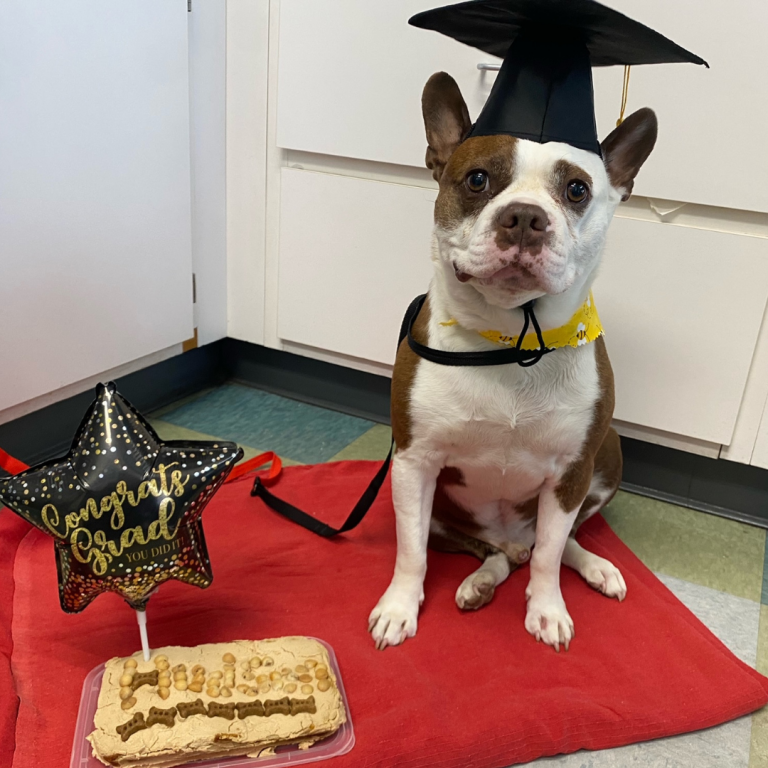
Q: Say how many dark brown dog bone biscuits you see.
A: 8